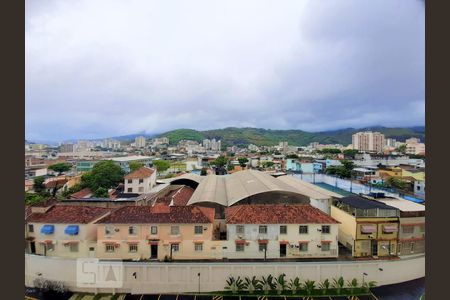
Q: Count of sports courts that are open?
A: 1